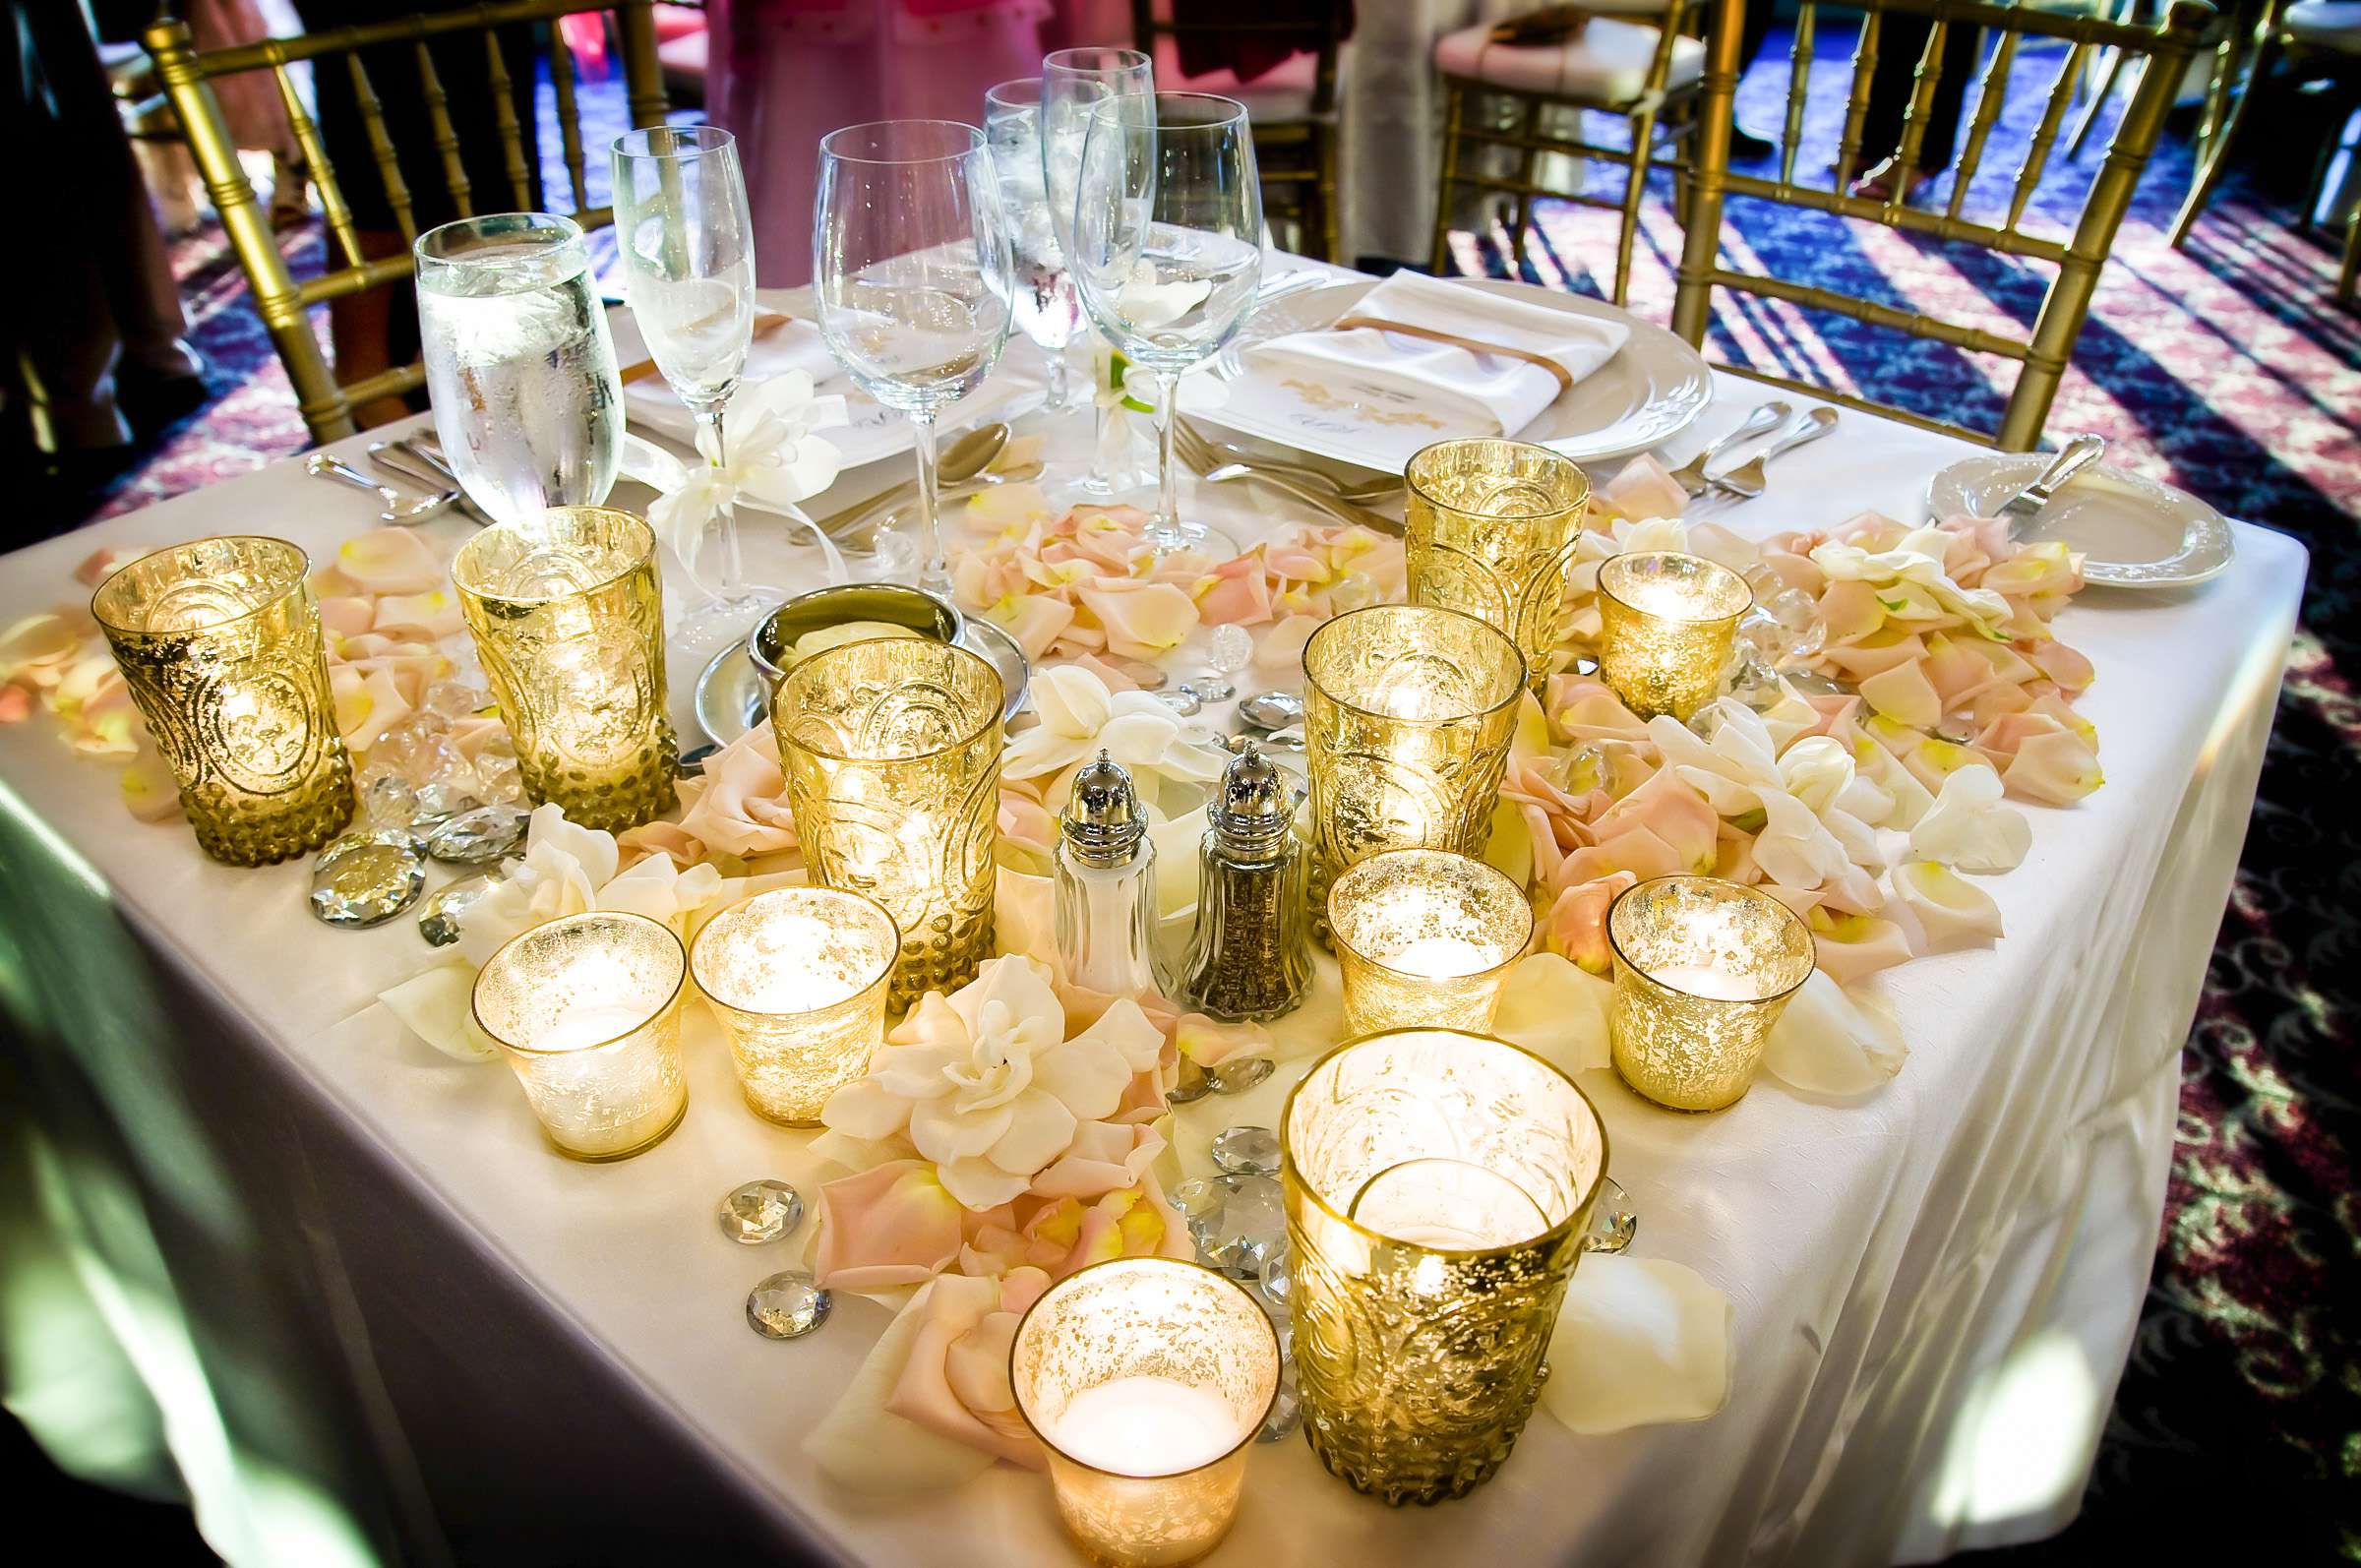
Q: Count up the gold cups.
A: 12